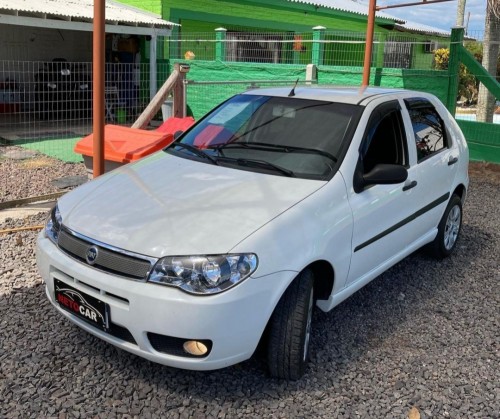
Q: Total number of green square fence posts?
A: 3